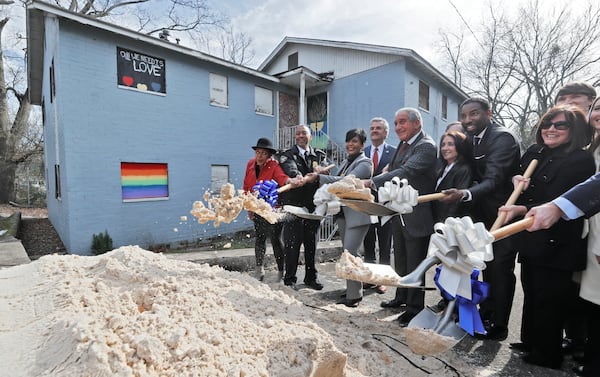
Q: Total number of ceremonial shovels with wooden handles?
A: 5